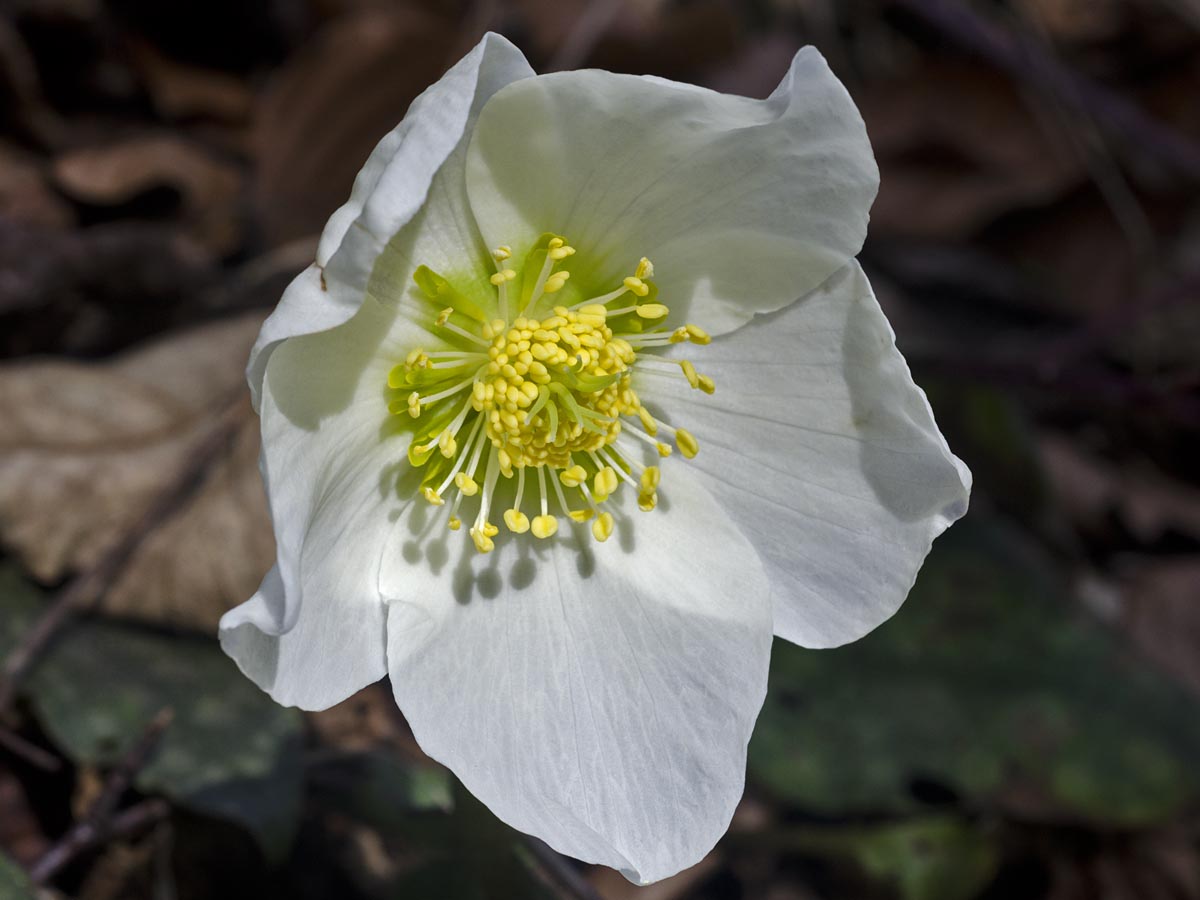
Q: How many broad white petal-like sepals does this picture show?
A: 5